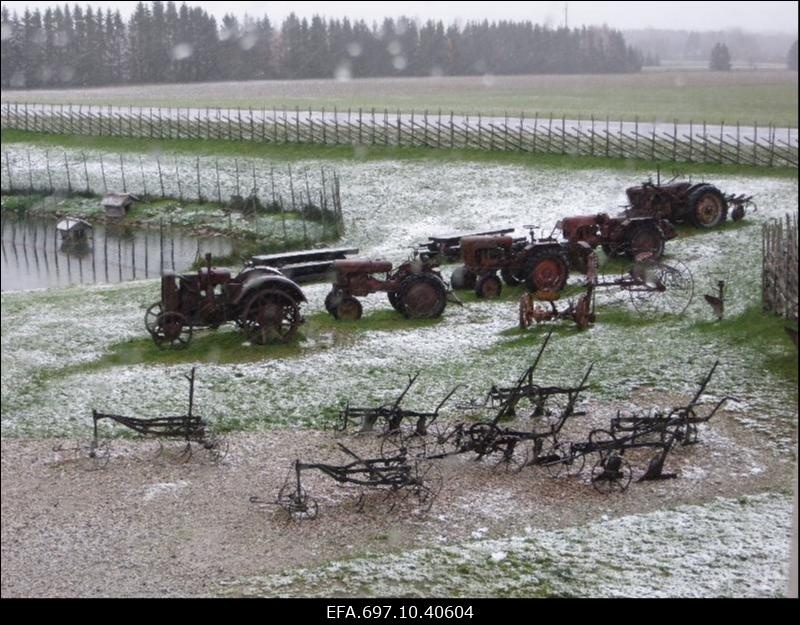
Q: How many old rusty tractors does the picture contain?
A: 5